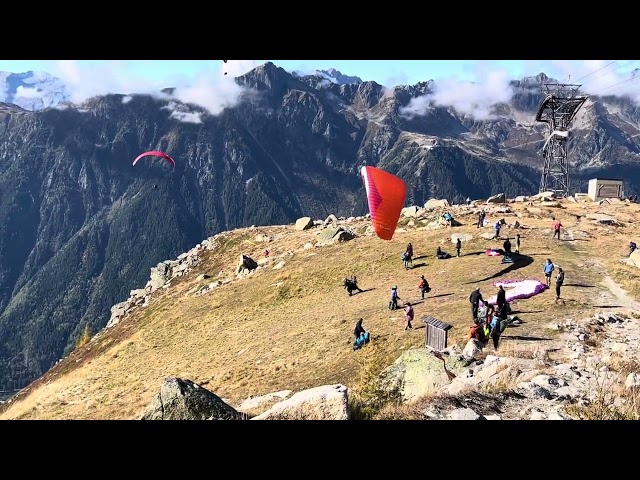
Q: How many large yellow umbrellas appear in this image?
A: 0